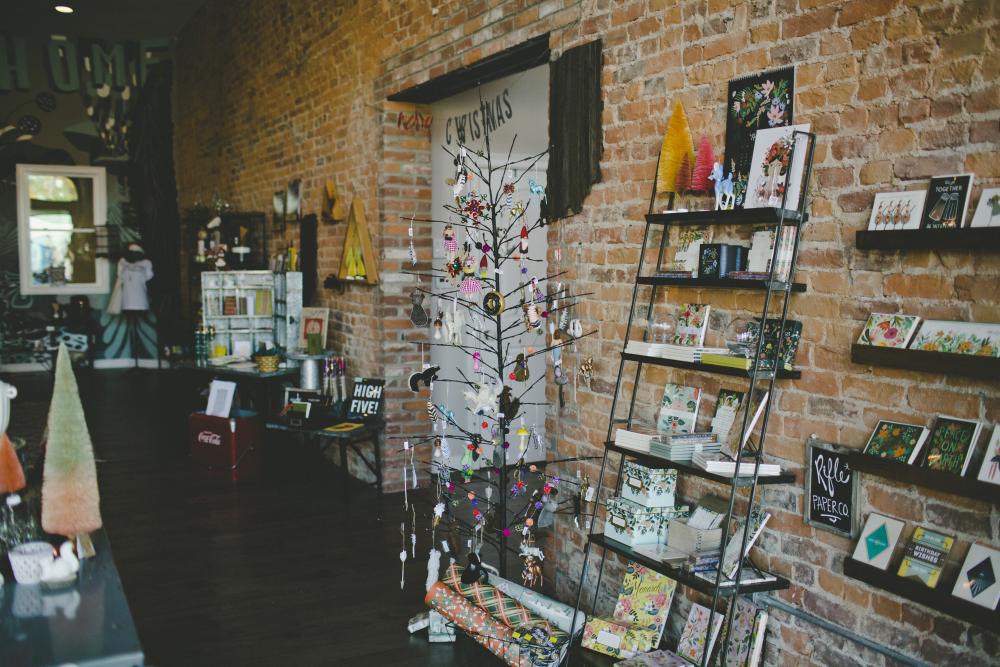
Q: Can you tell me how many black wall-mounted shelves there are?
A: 4